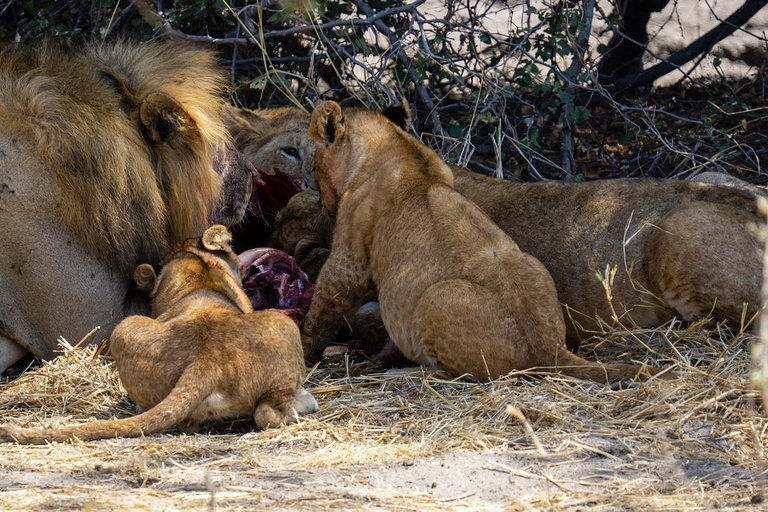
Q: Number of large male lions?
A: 1